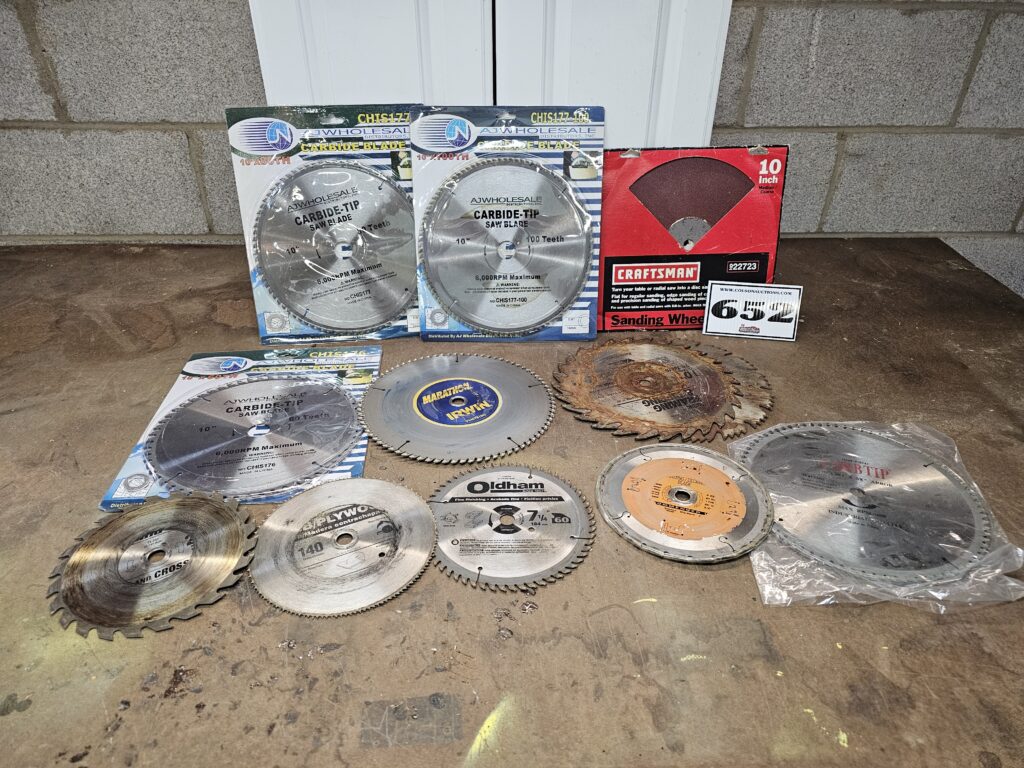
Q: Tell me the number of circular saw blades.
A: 11